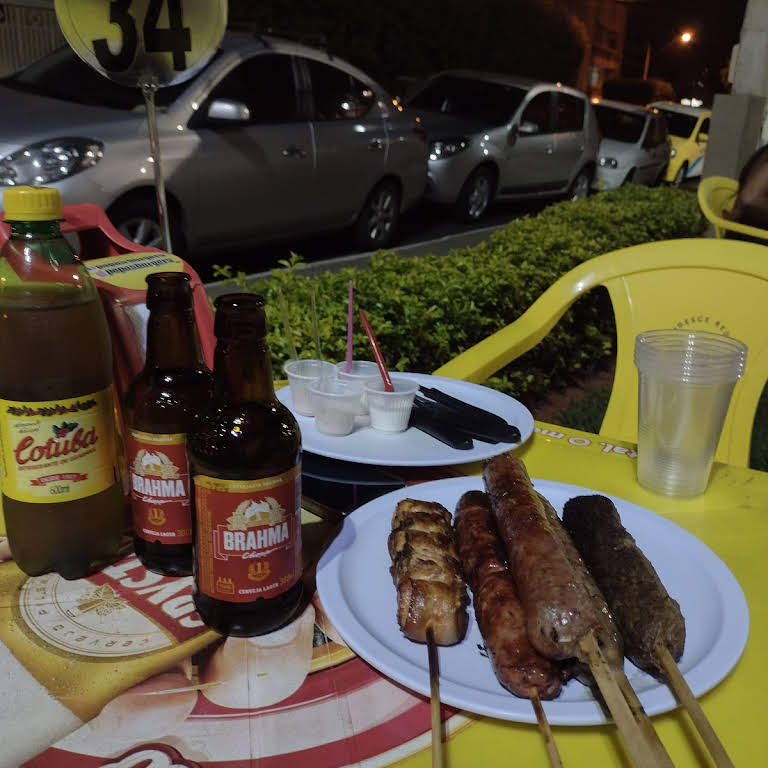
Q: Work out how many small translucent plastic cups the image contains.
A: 4